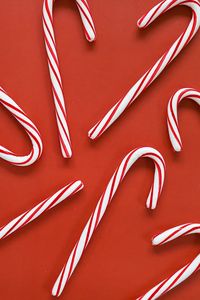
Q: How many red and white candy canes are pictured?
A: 7